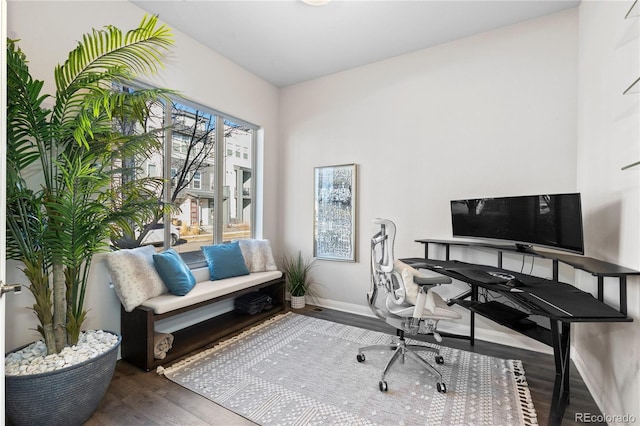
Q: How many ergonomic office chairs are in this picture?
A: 1